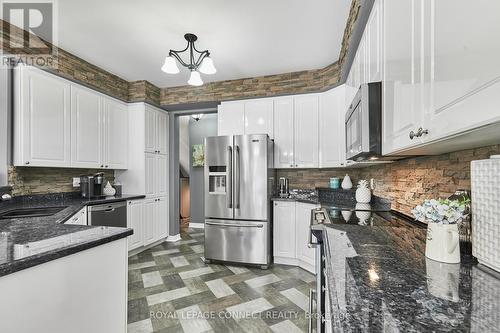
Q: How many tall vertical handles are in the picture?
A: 2